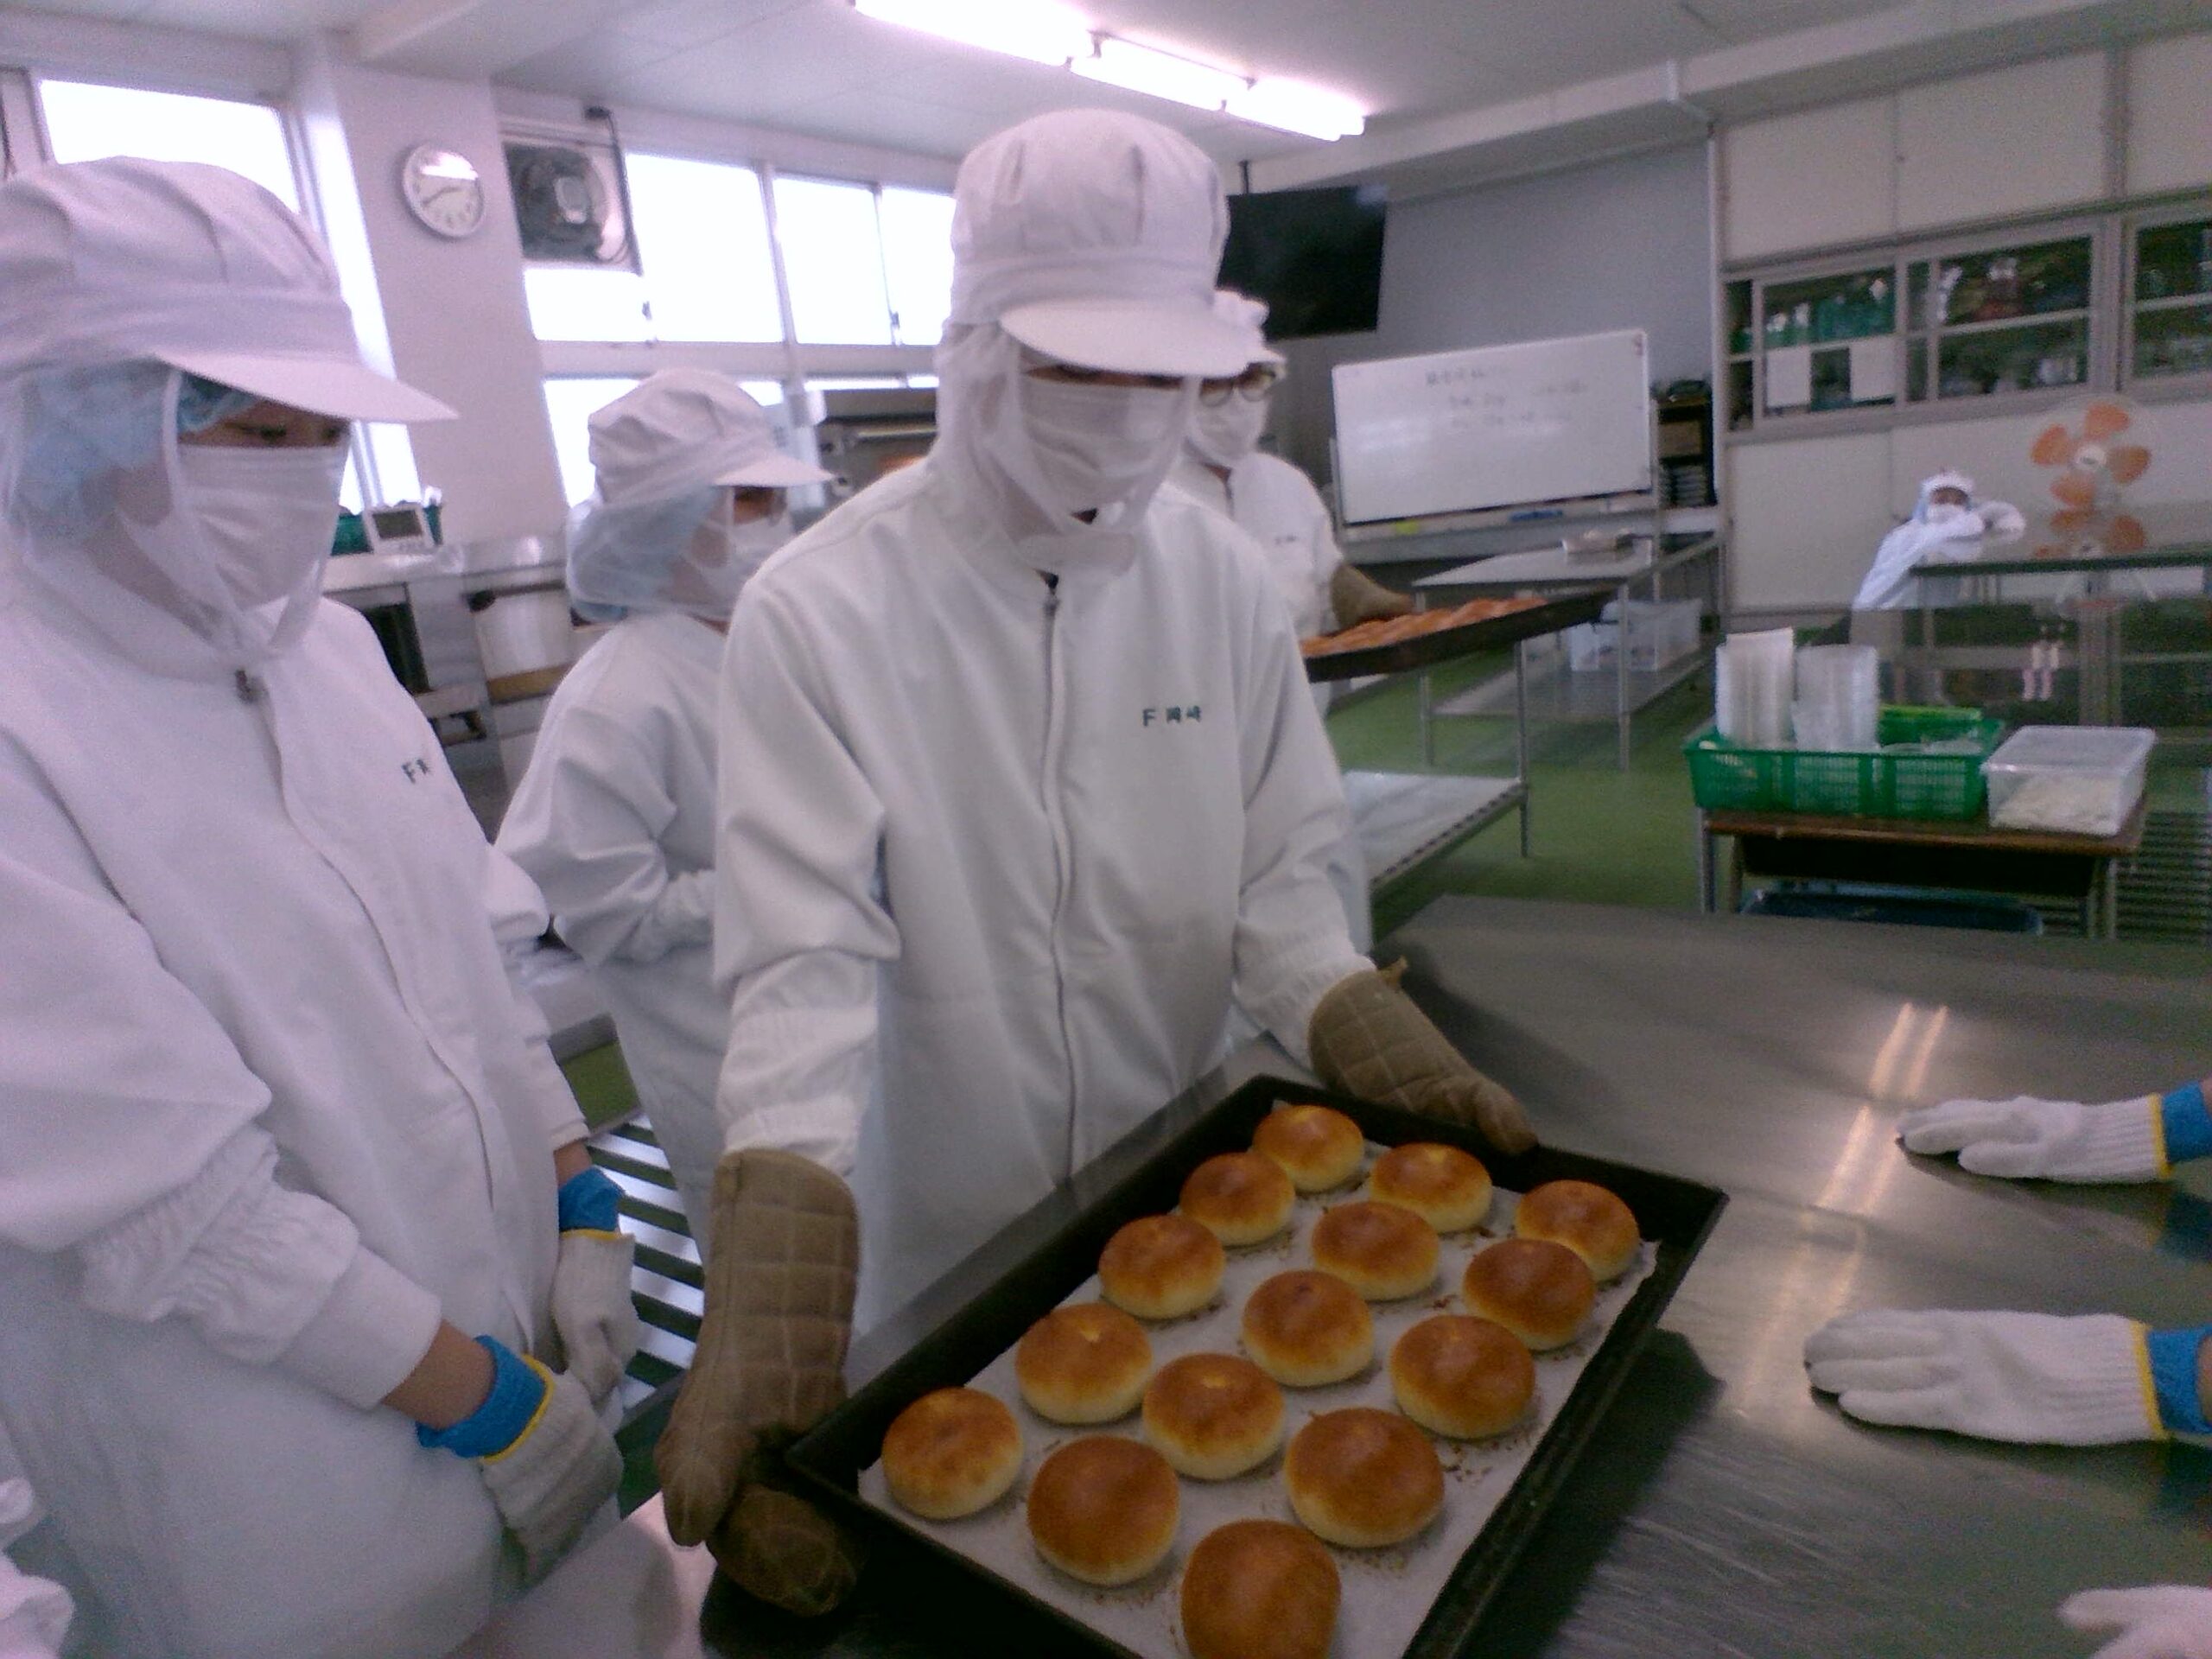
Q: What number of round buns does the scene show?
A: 15